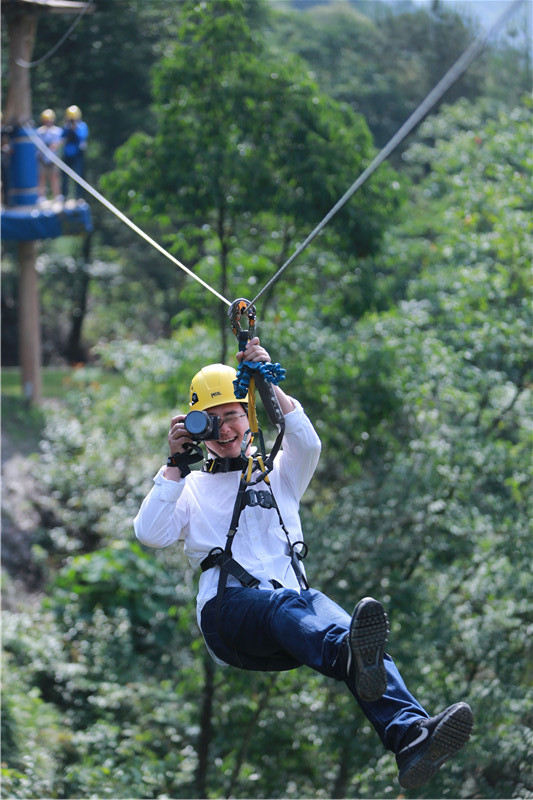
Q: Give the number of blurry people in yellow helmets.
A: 2